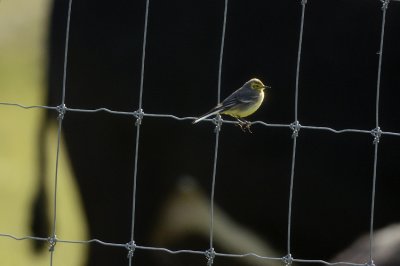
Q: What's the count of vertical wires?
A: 5